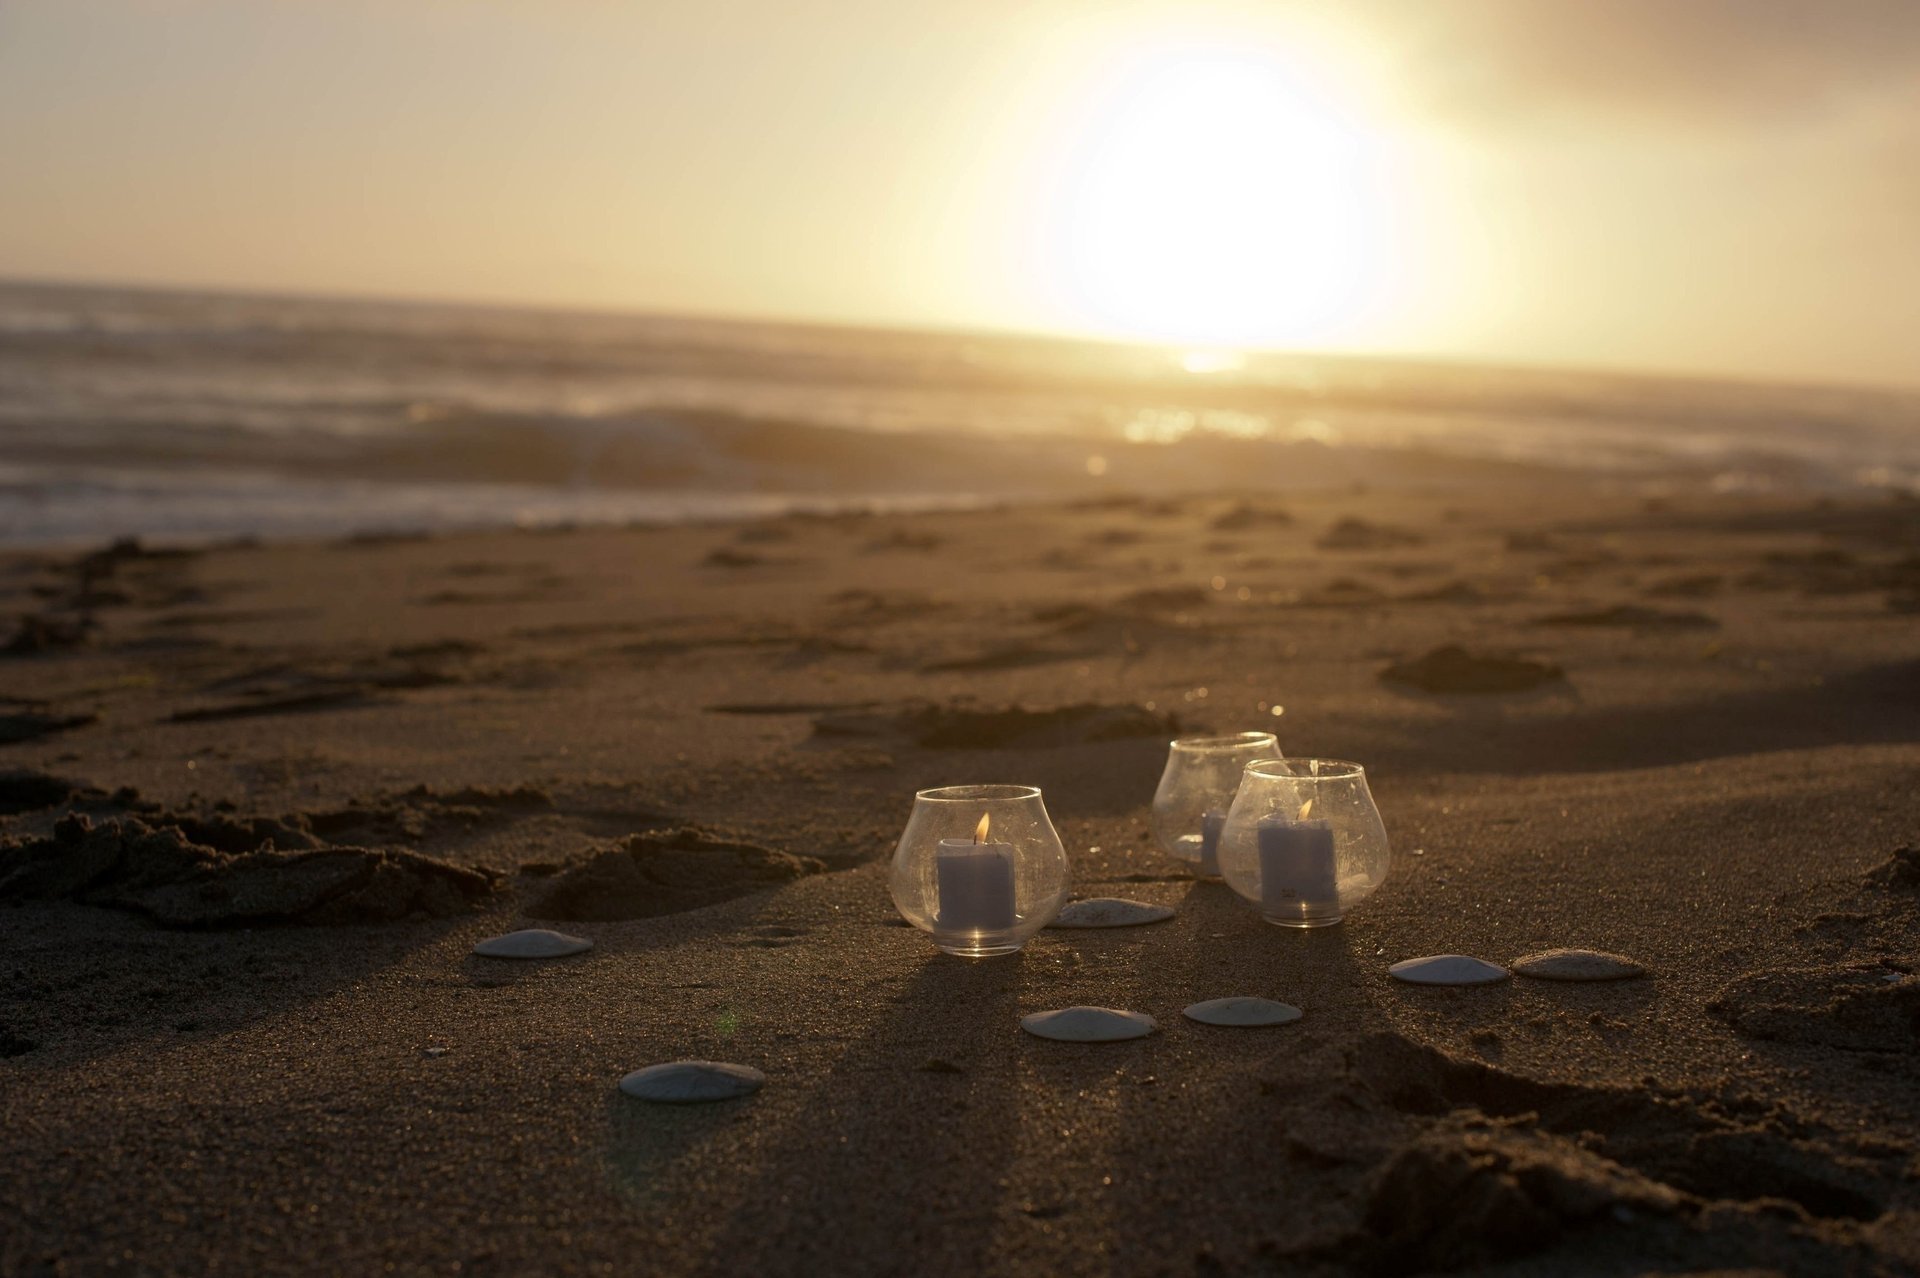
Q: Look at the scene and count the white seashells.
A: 7